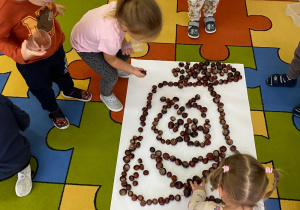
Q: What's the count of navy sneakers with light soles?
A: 2